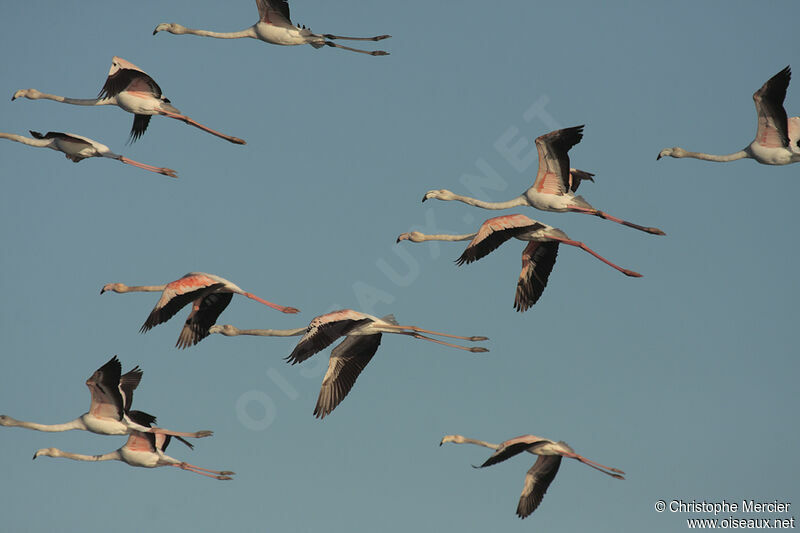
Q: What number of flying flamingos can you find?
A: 11